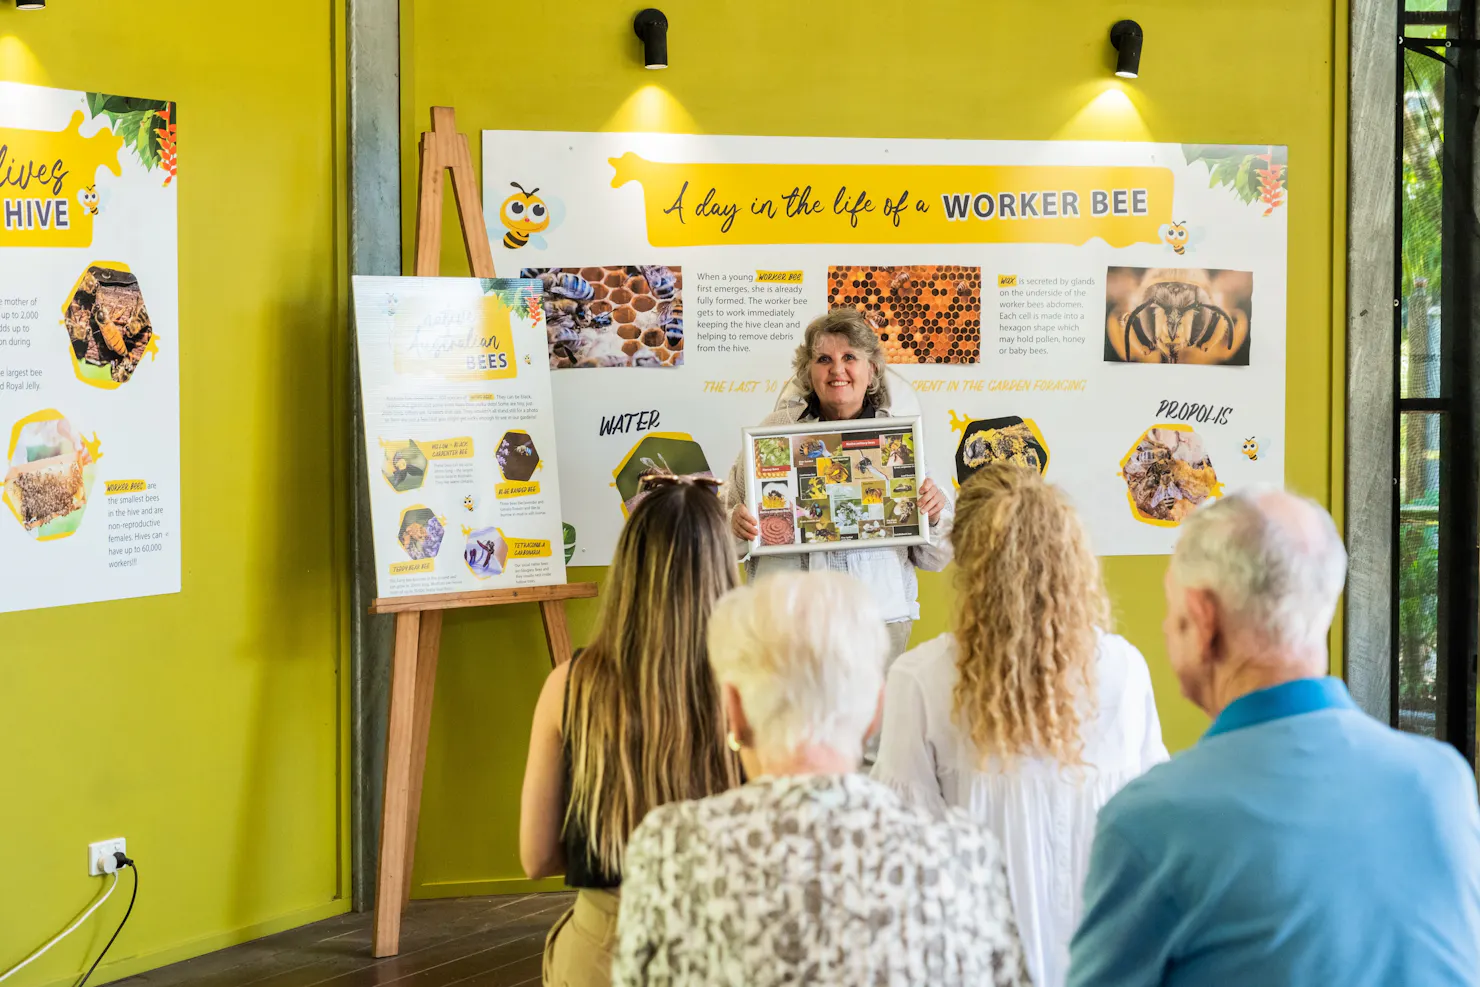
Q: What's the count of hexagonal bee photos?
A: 9